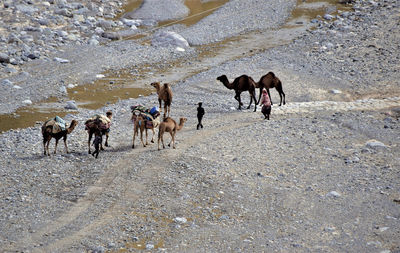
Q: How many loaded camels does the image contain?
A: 3